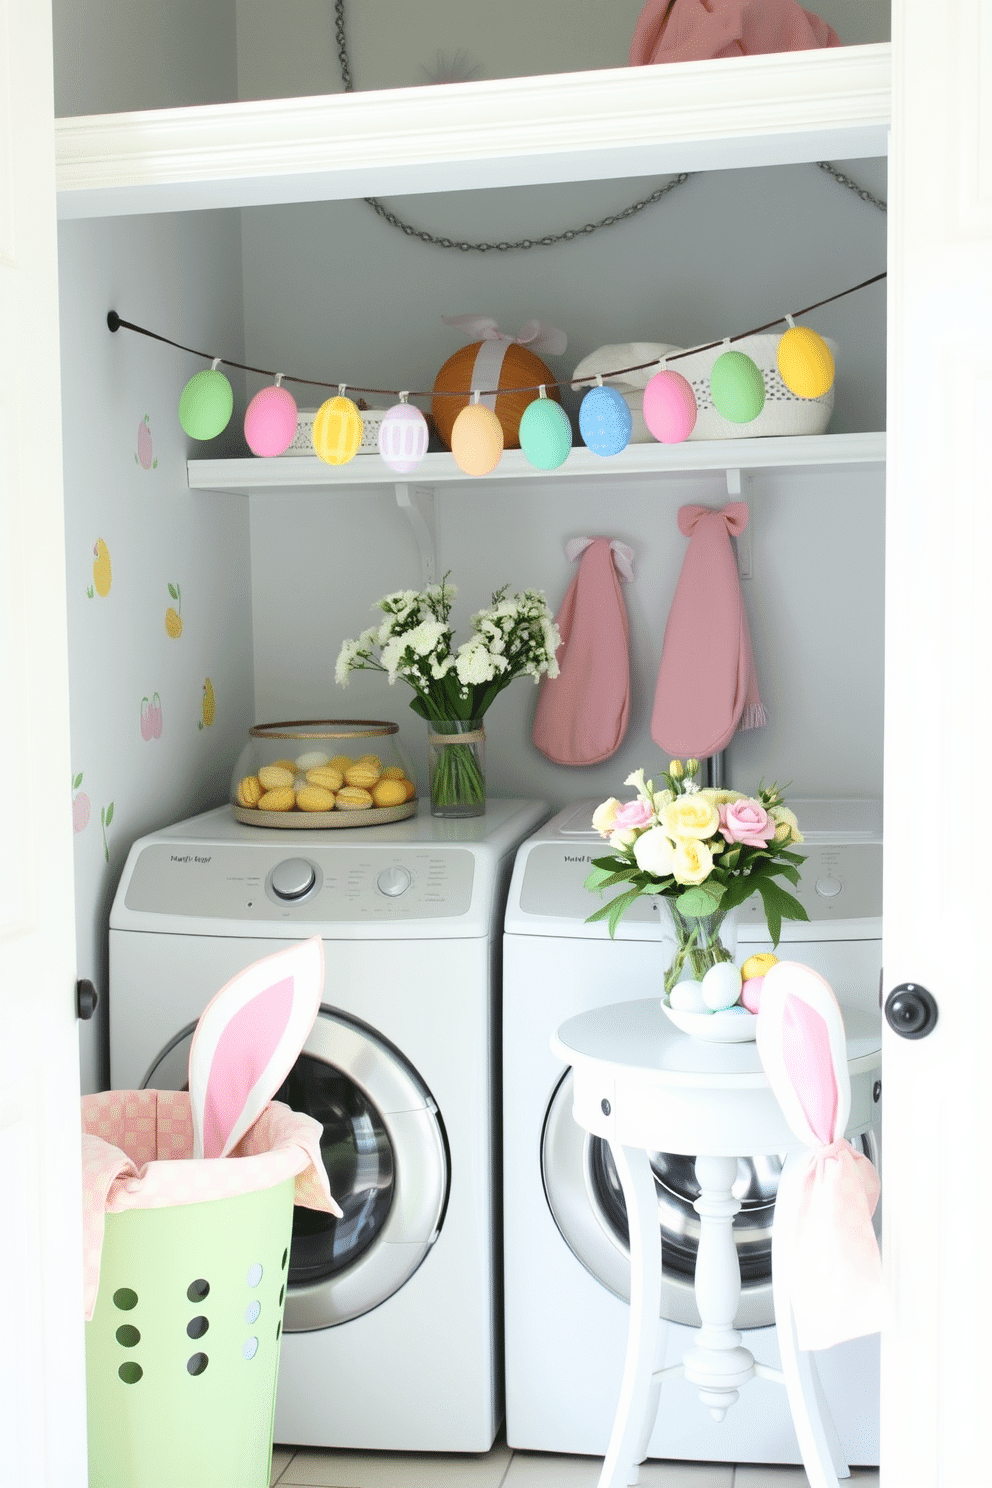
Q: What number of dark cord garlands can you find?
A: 1